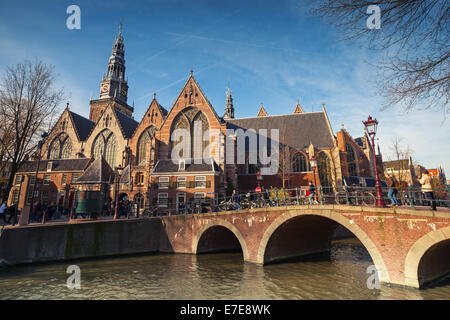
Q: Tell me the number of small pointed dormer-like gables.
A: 2